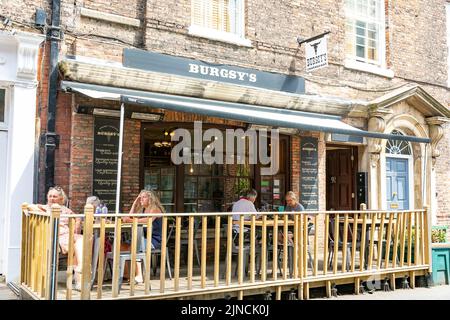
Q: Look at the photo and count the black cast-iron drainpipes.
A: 1